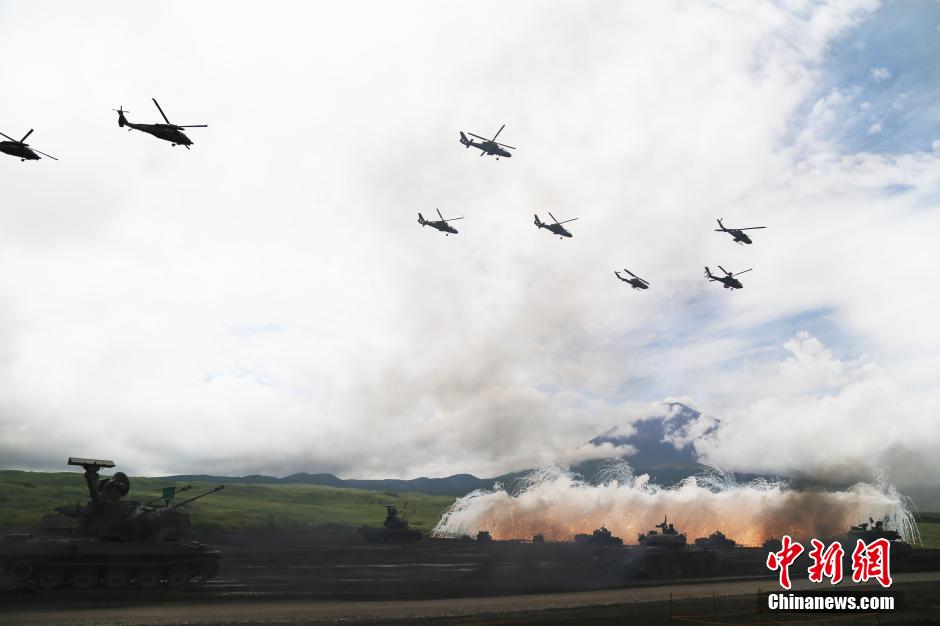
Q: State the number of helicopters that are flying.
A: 8